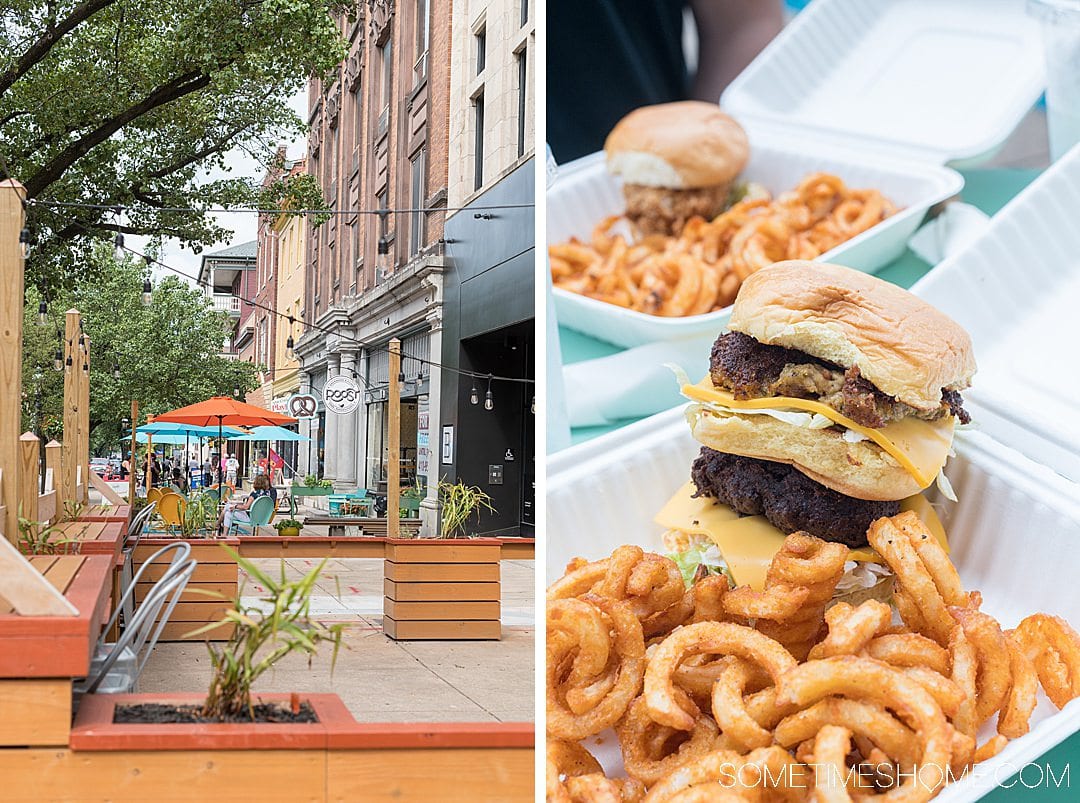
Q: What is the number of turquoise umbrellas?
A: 3